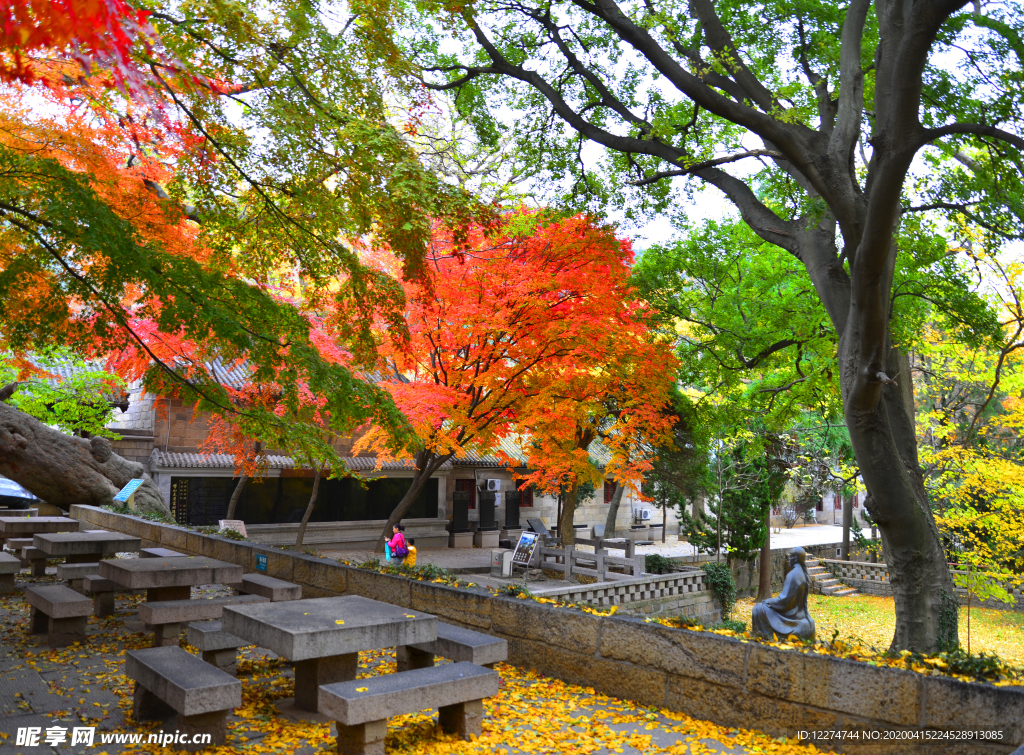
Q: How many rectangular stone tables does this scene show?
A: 4